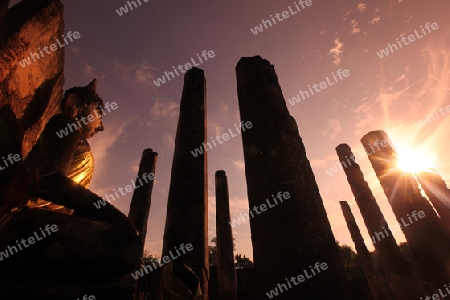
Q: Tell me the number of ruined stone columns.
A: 8